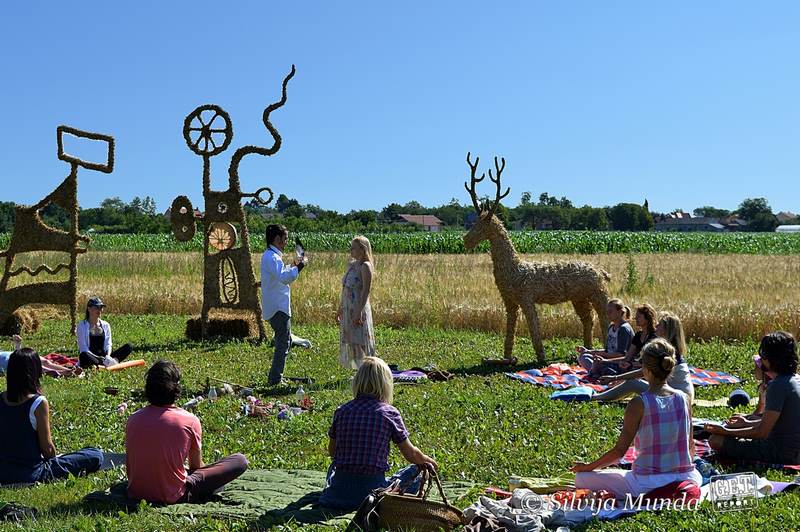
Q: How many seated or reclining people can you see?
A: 11